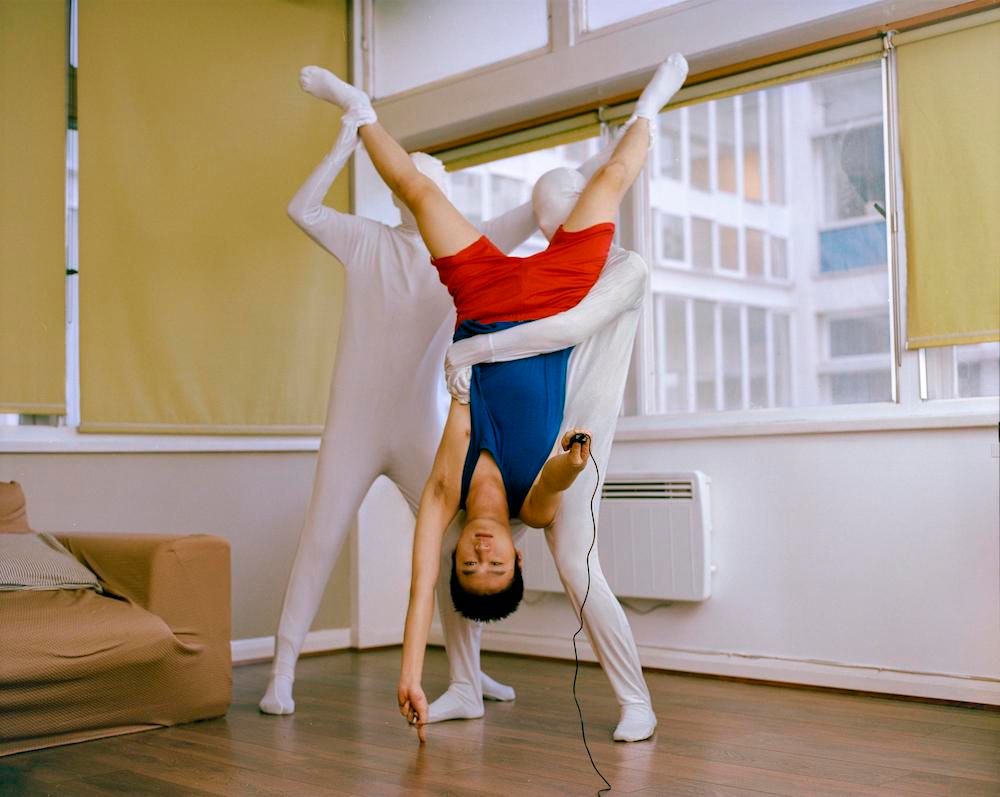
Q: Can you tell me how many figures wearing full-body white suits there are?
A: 2